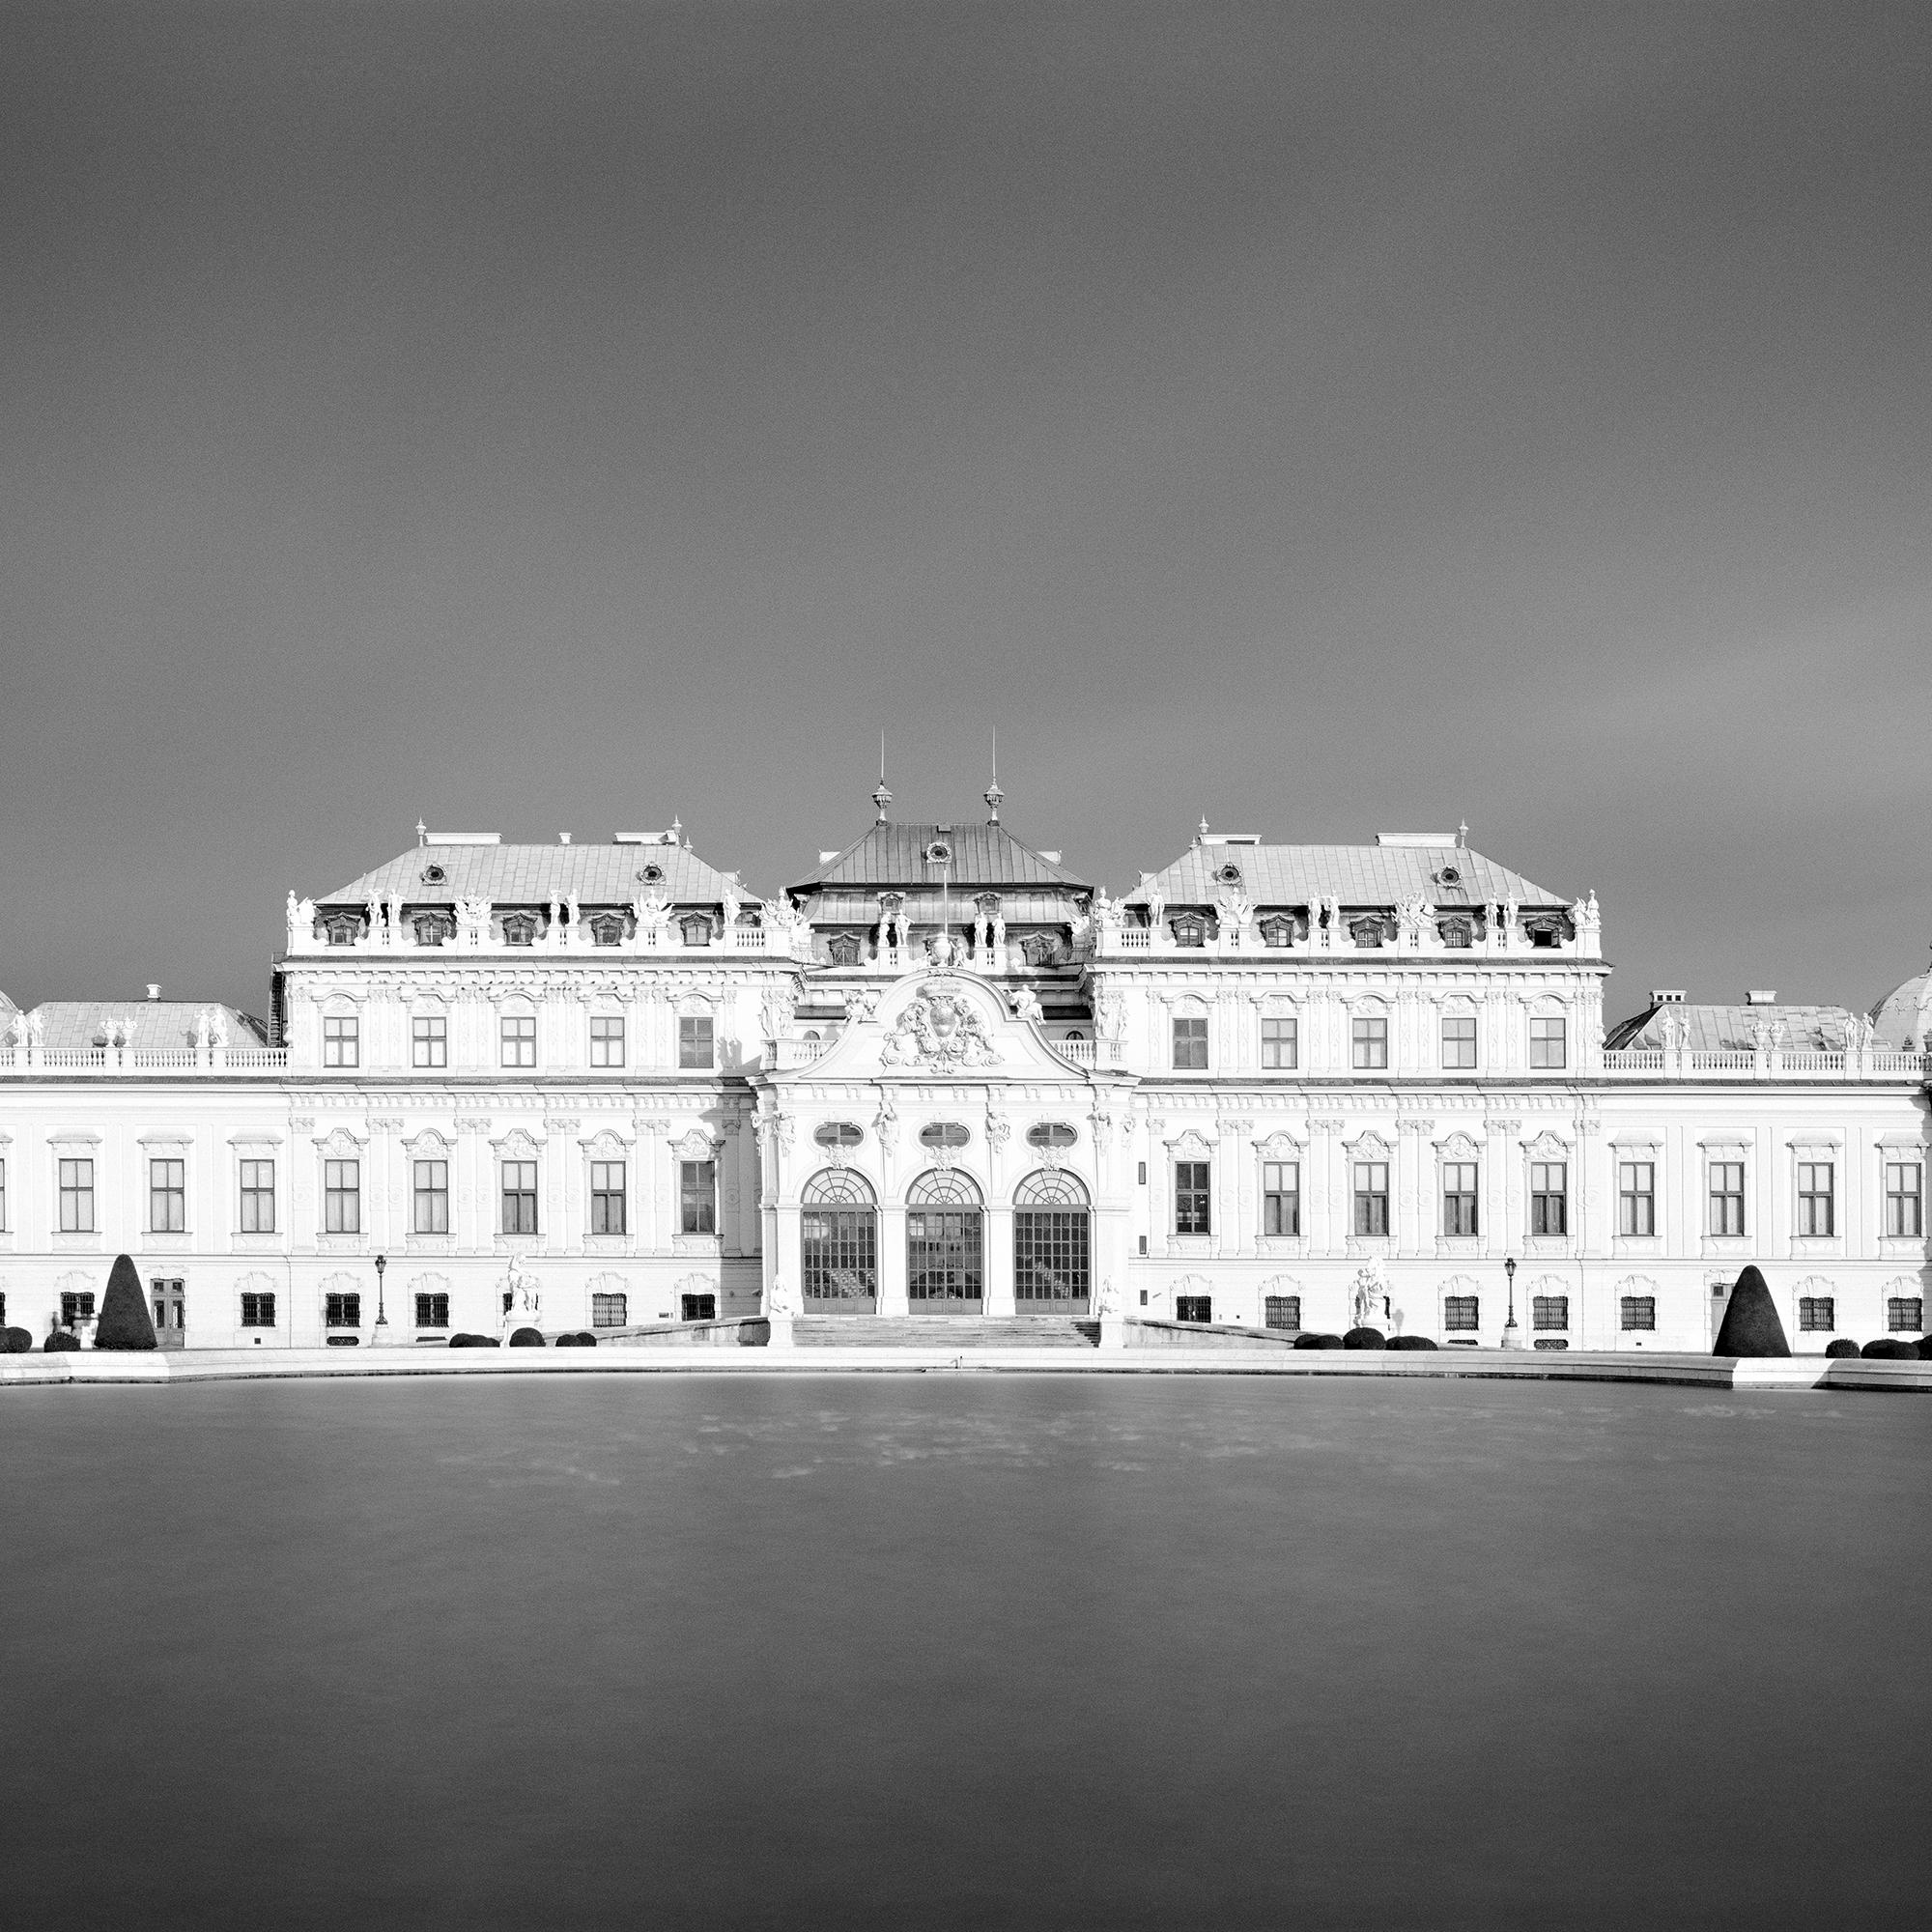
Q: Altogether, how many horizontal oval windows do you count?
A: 3